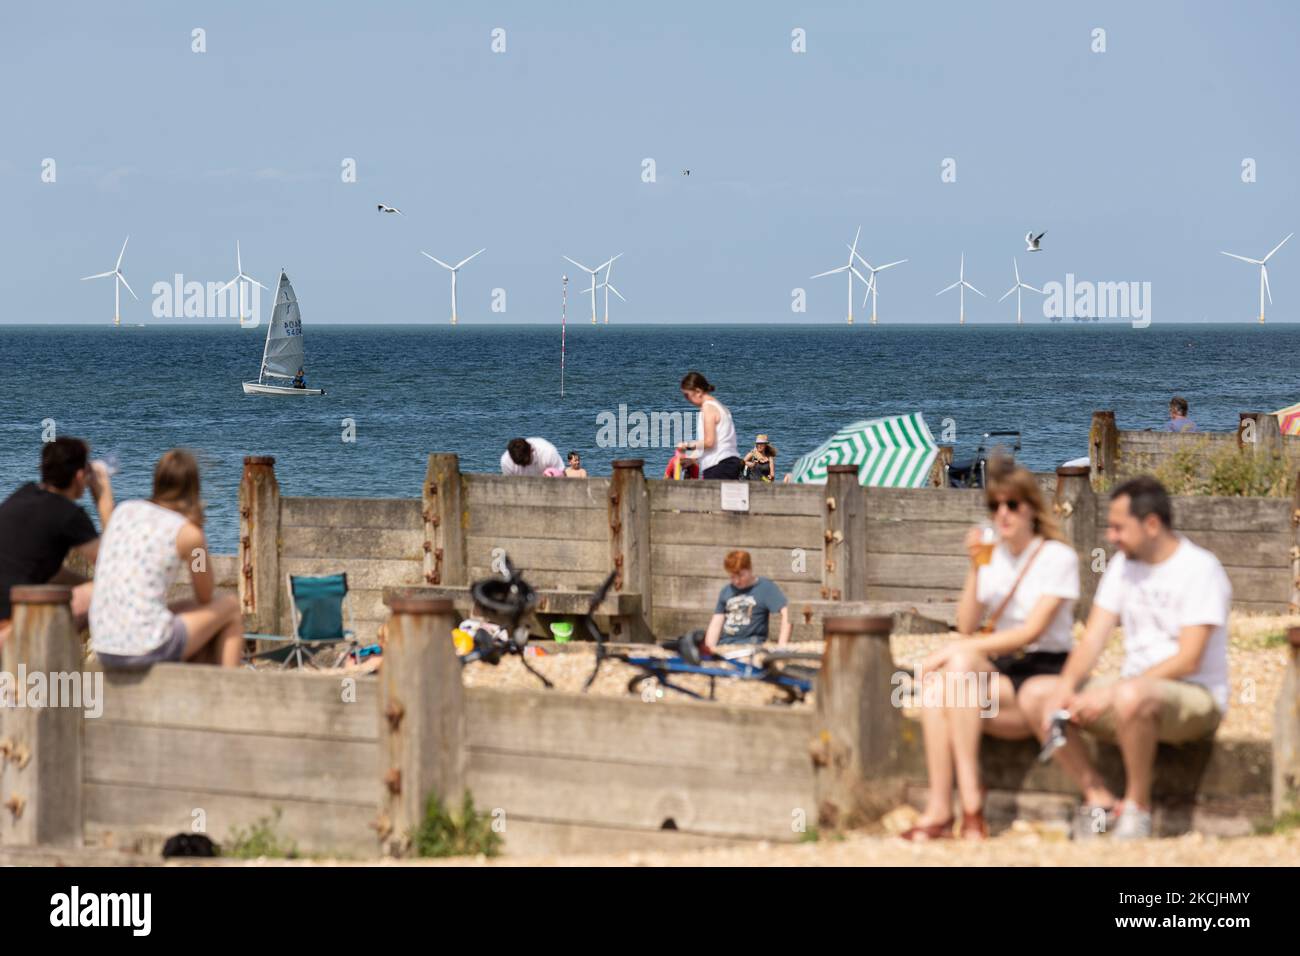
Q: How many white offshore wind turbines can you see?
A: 10